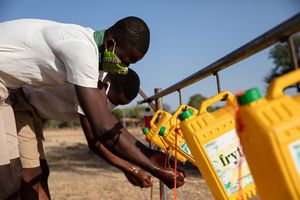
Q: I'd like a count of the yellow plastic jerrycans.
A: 4